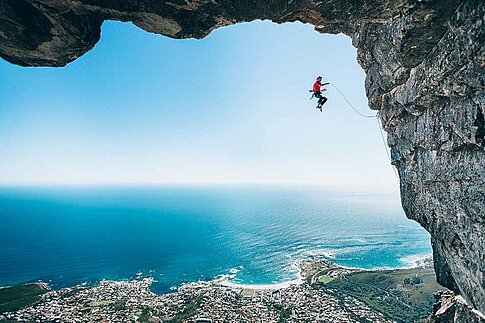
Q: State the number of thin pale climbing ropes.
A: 1